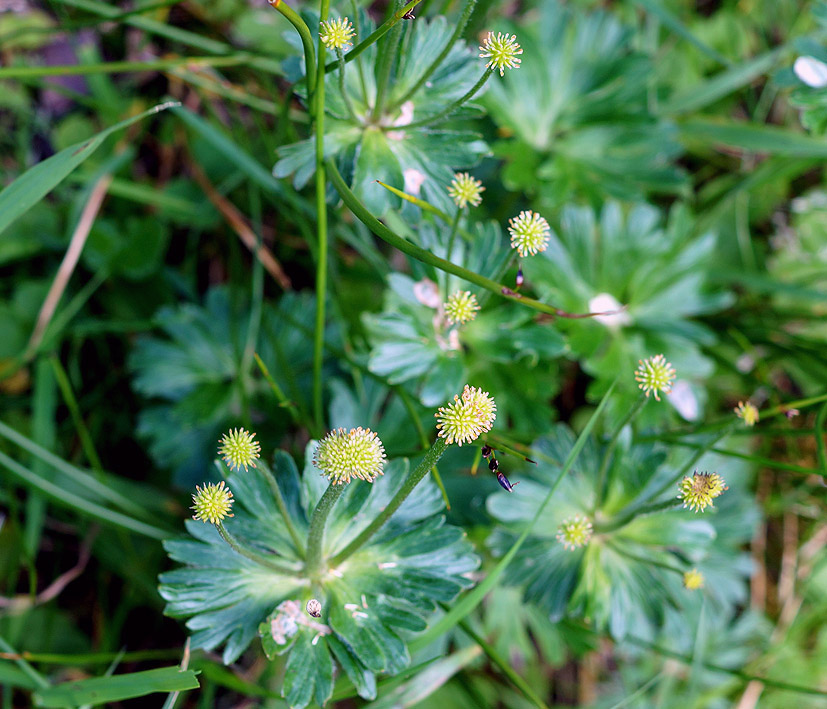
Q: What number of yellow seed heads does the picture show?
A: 14